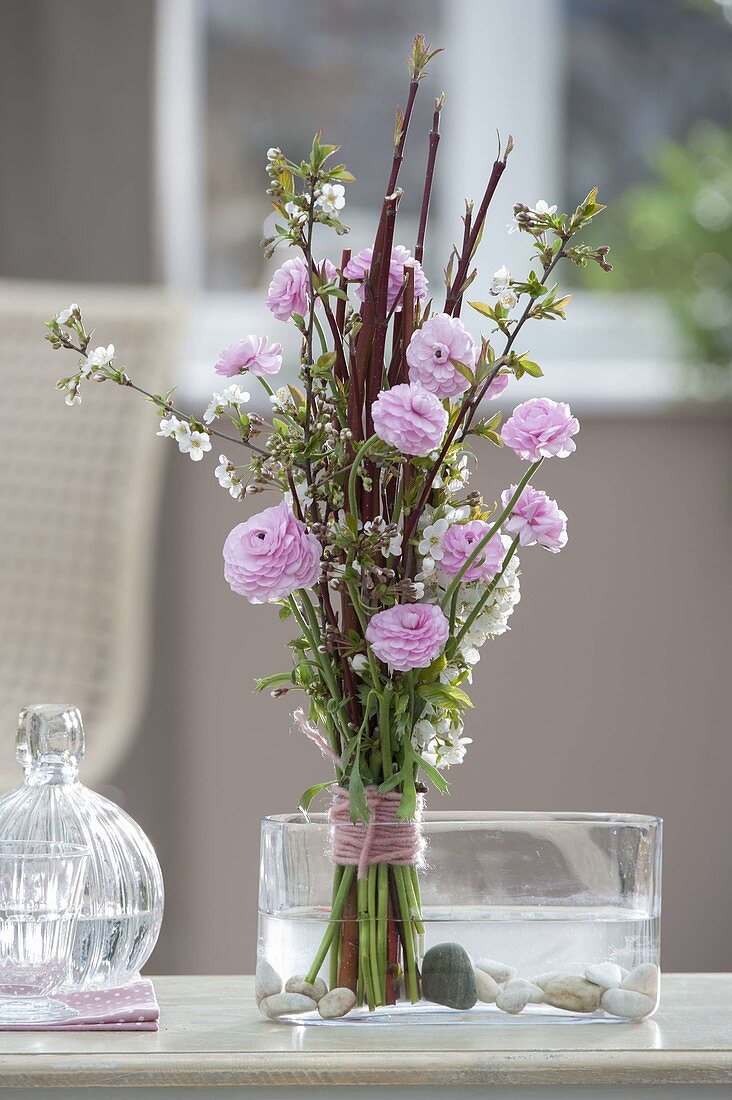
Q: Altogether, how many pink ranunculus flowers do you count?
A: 11